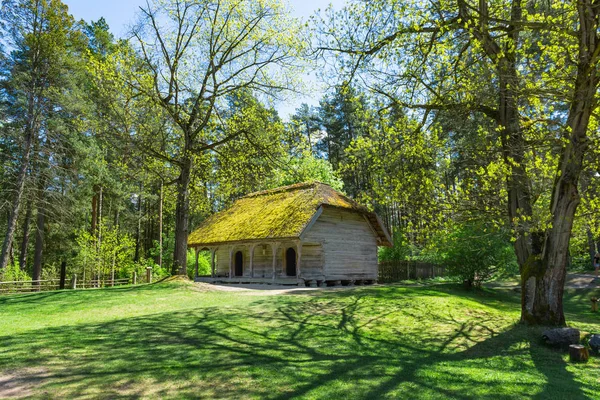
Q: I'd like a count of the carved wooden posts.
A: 6